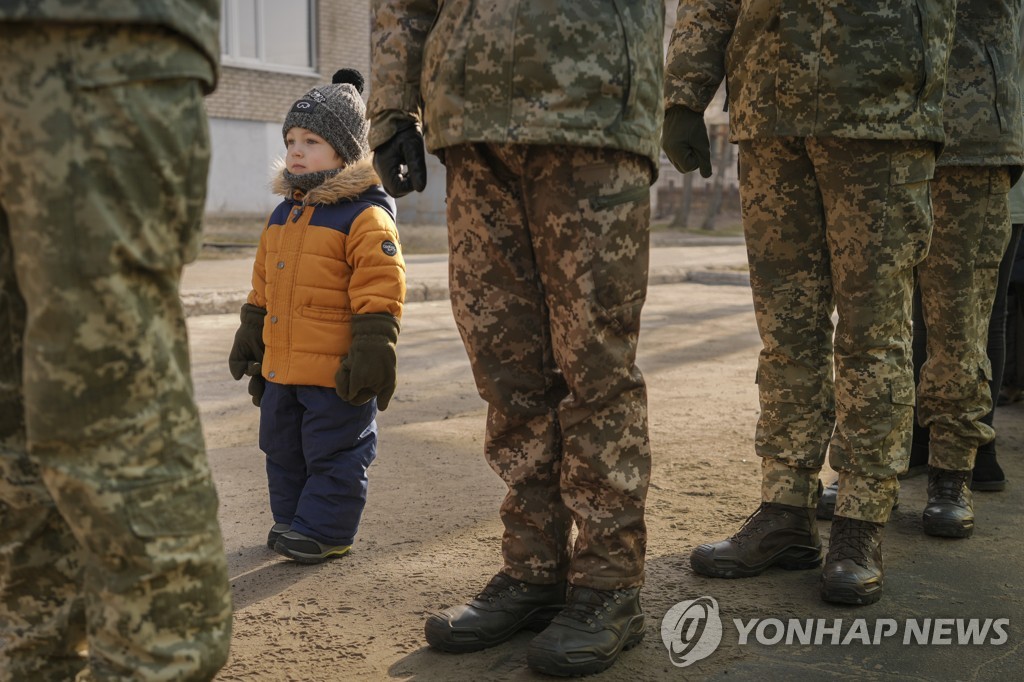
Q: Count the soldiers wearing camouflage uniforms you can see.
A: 4